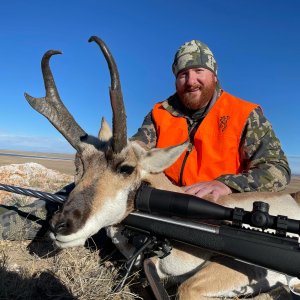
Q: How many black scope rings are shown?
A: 2